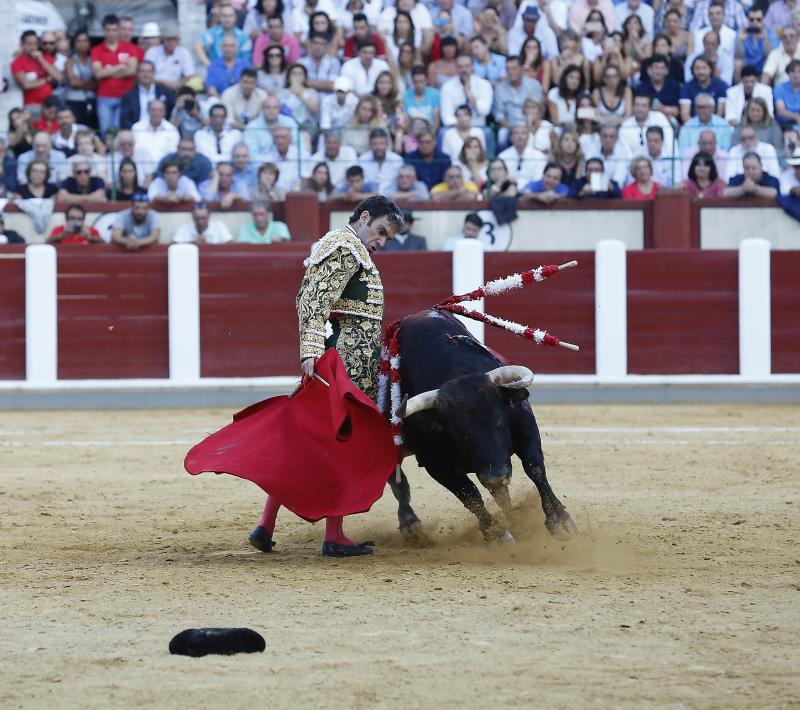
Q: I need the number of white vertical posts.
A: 5